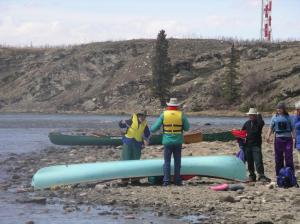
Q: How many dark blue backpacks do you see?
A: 1